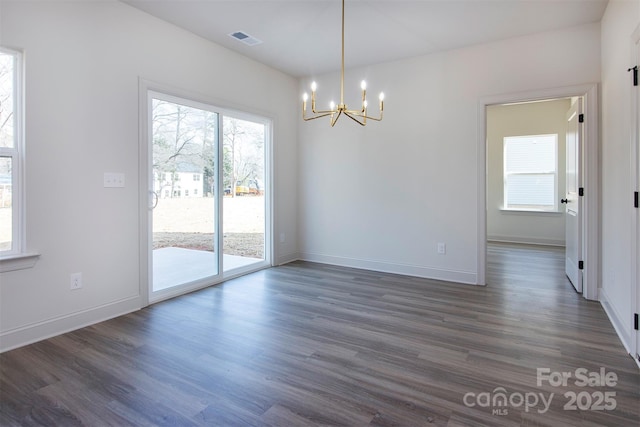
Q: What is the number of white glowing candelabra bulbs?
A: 6